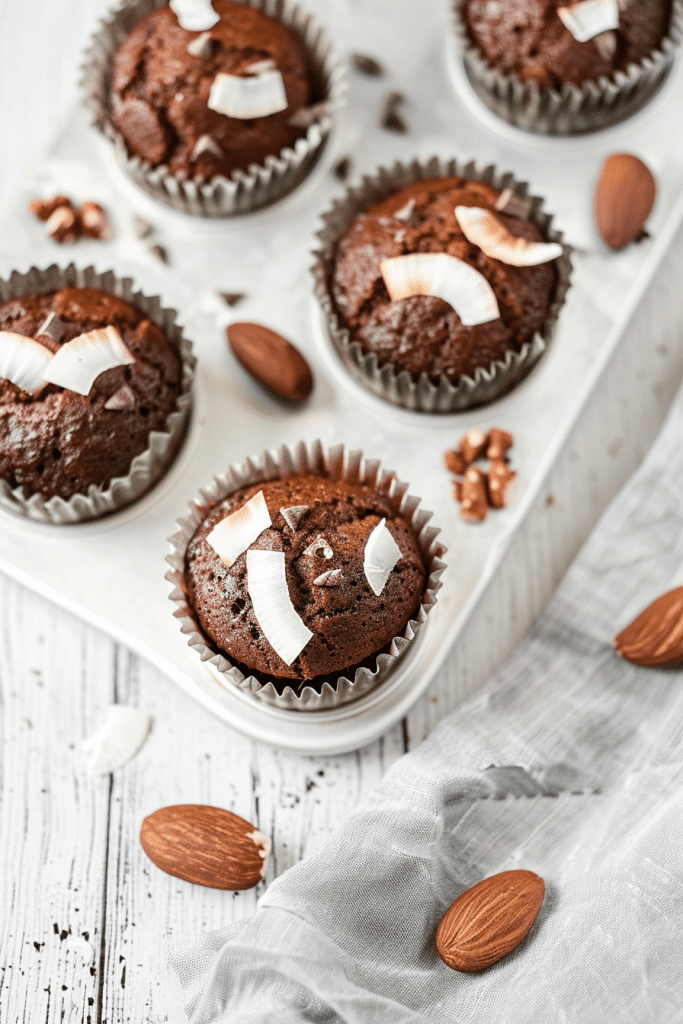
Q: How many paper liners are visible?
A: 5